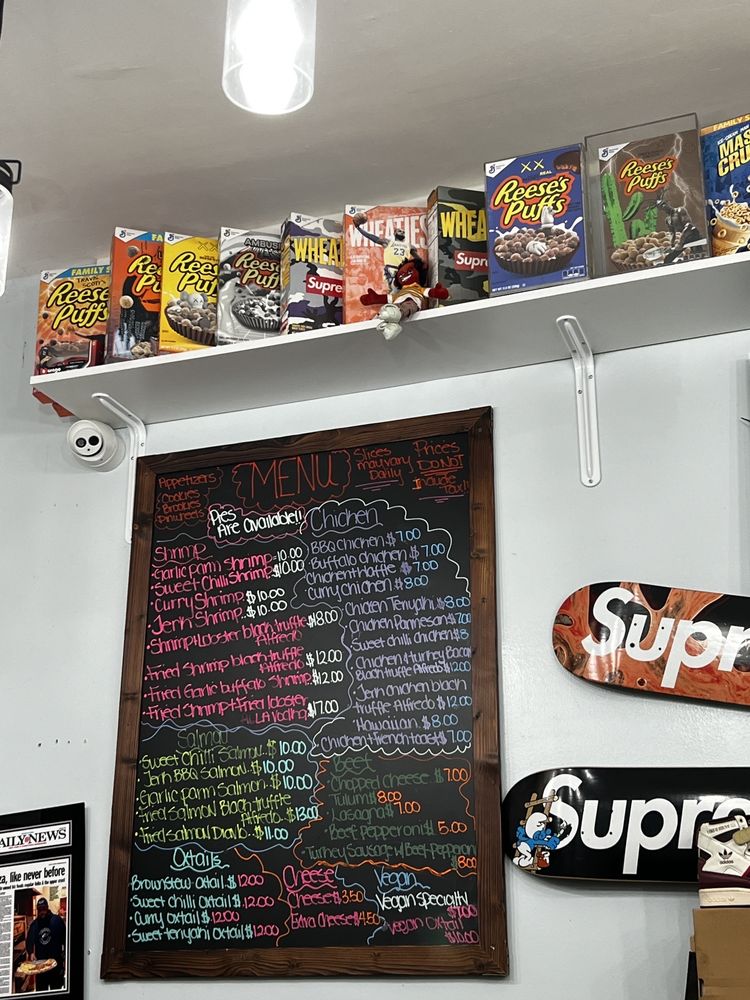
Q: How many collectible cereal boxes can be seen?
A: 10